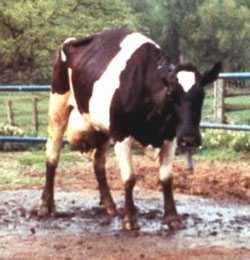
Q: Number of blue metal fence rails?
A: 2